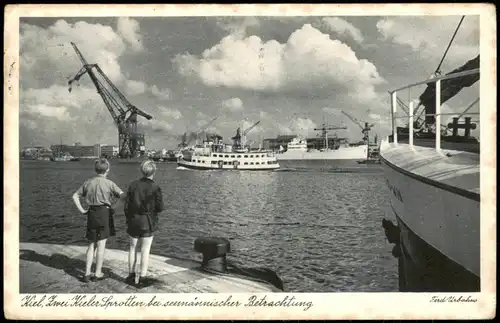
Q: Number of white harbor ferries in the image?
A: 1